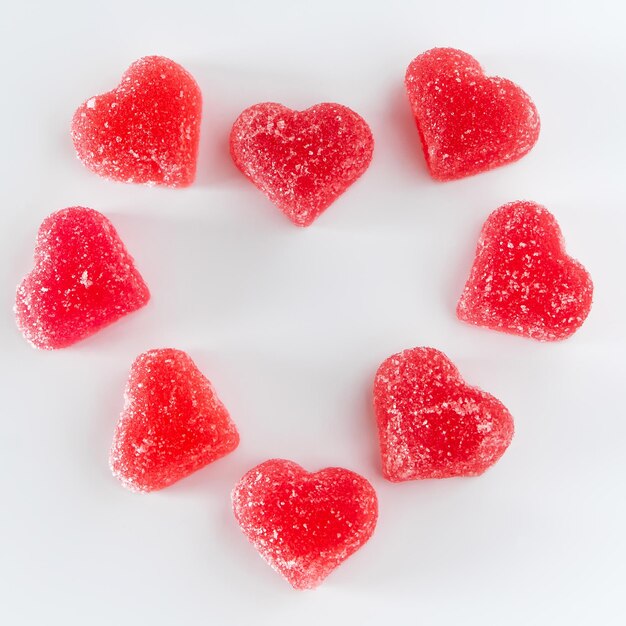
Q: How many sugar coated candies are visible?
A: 8